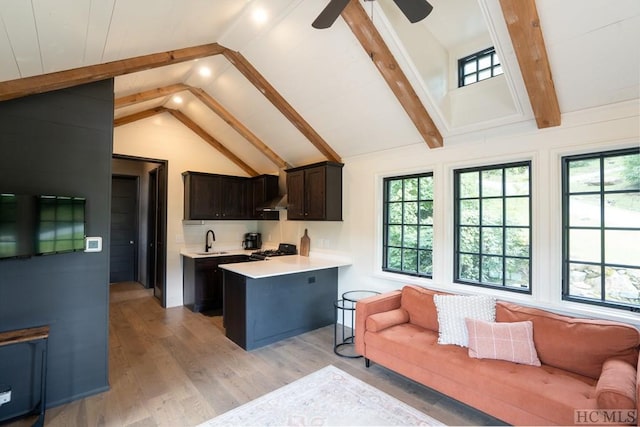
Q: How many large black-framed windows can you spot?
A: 3